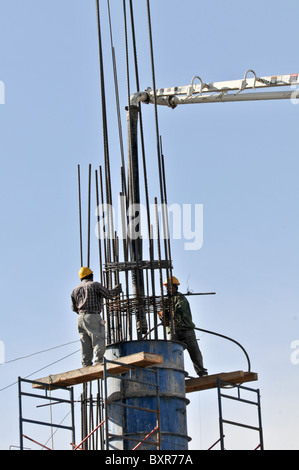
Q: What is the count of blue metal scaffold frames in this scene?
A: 3